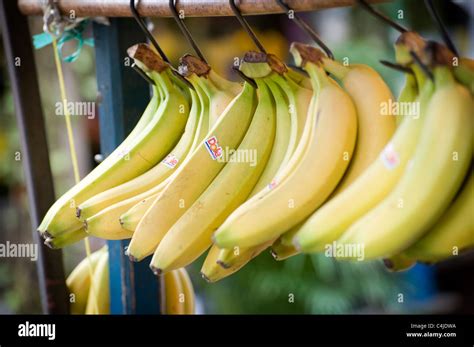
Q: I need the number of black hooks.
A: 6